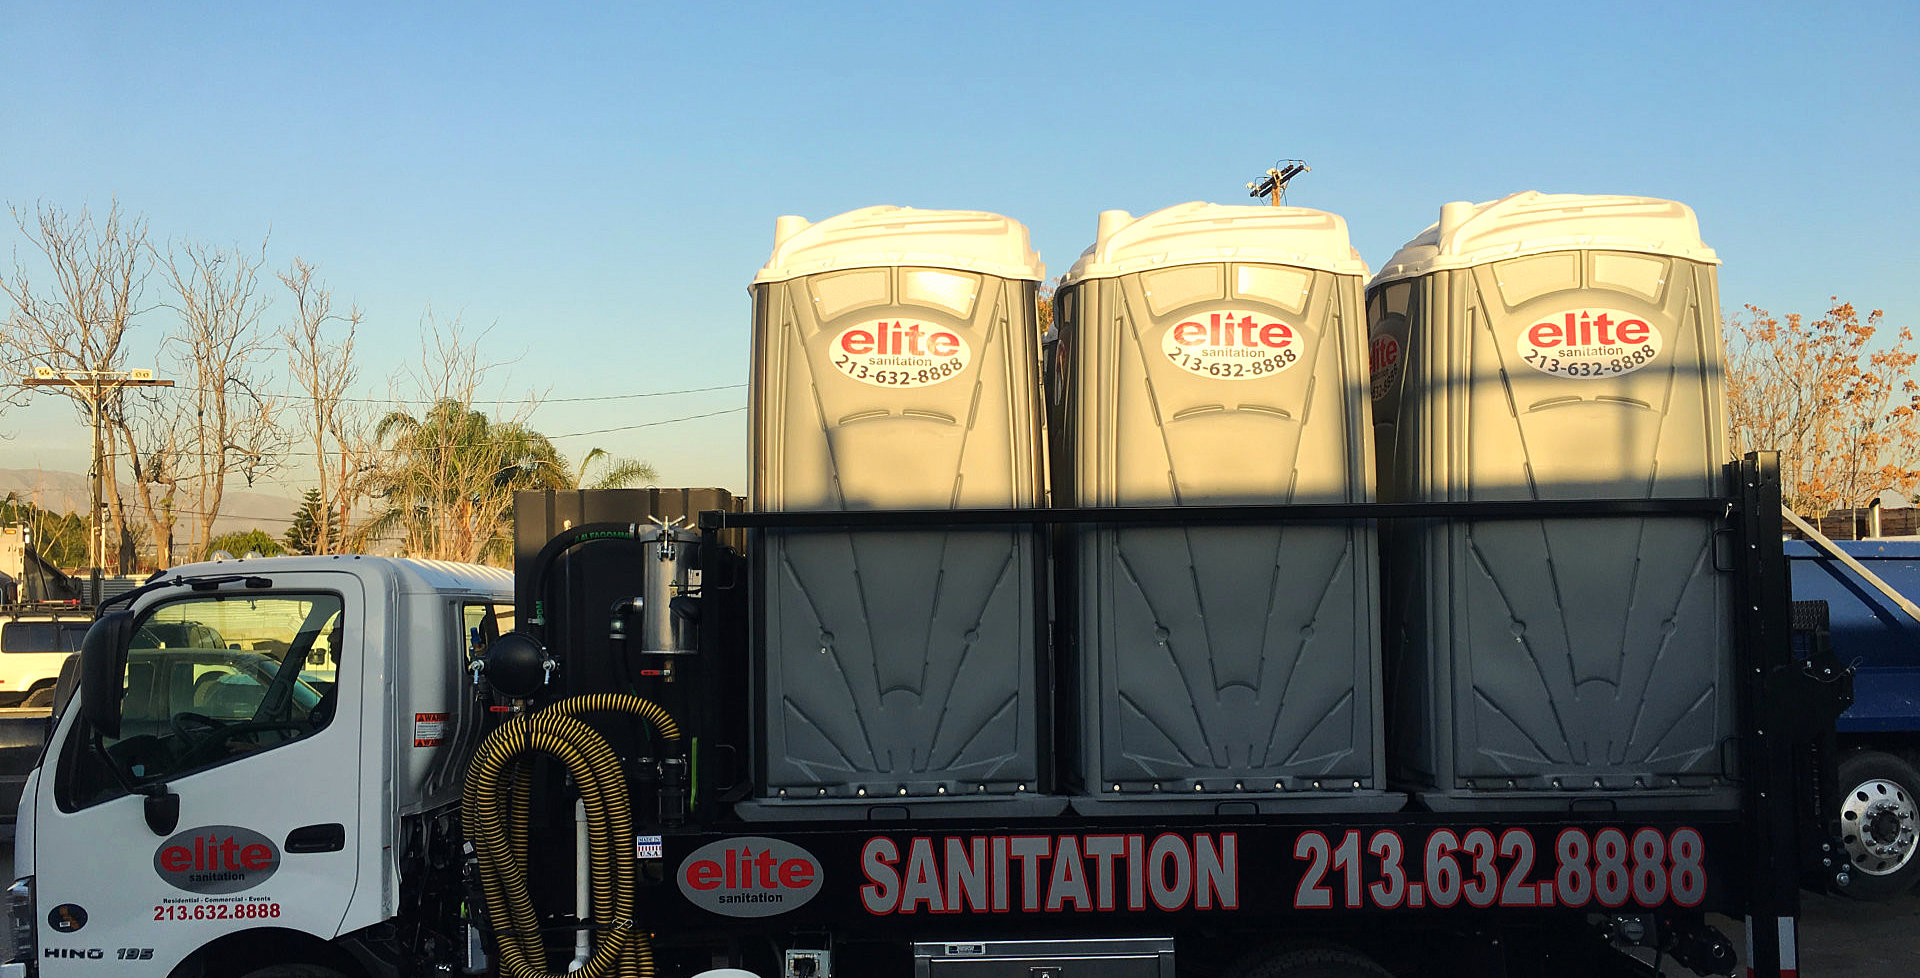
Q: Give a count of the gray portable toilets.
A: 3